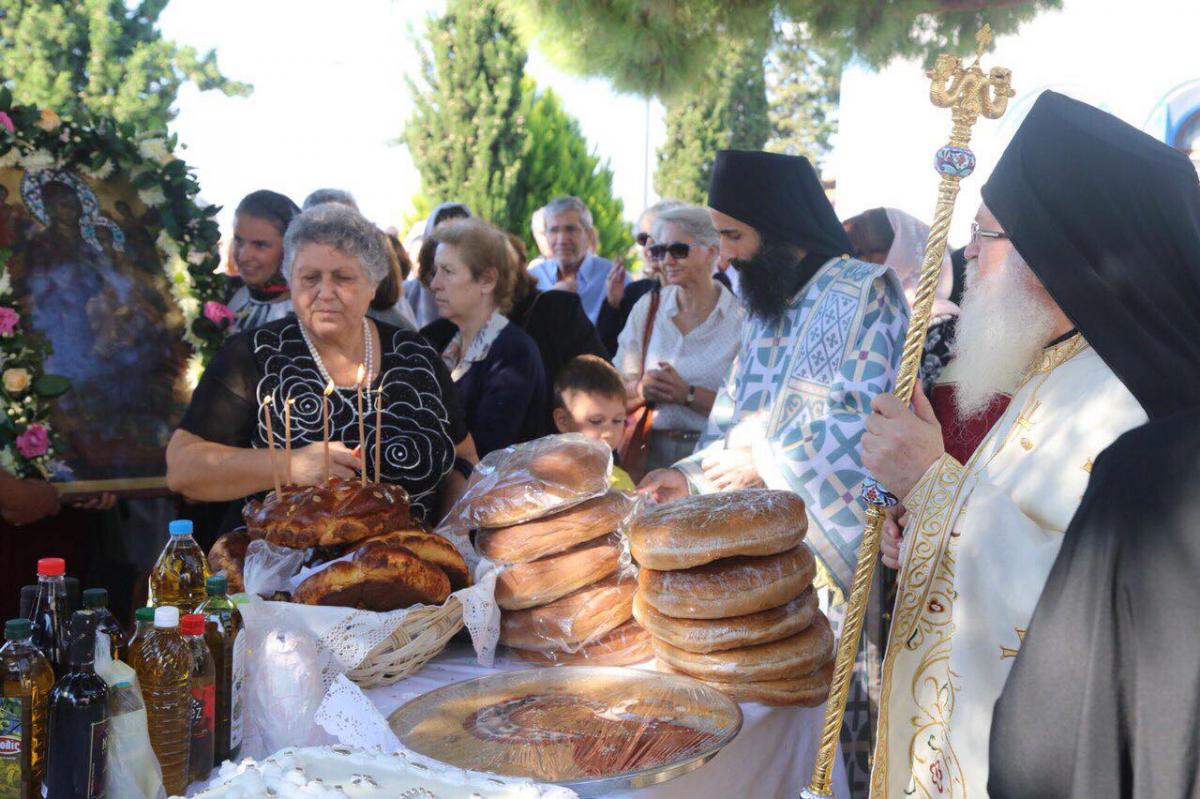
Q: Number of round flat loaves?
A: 10